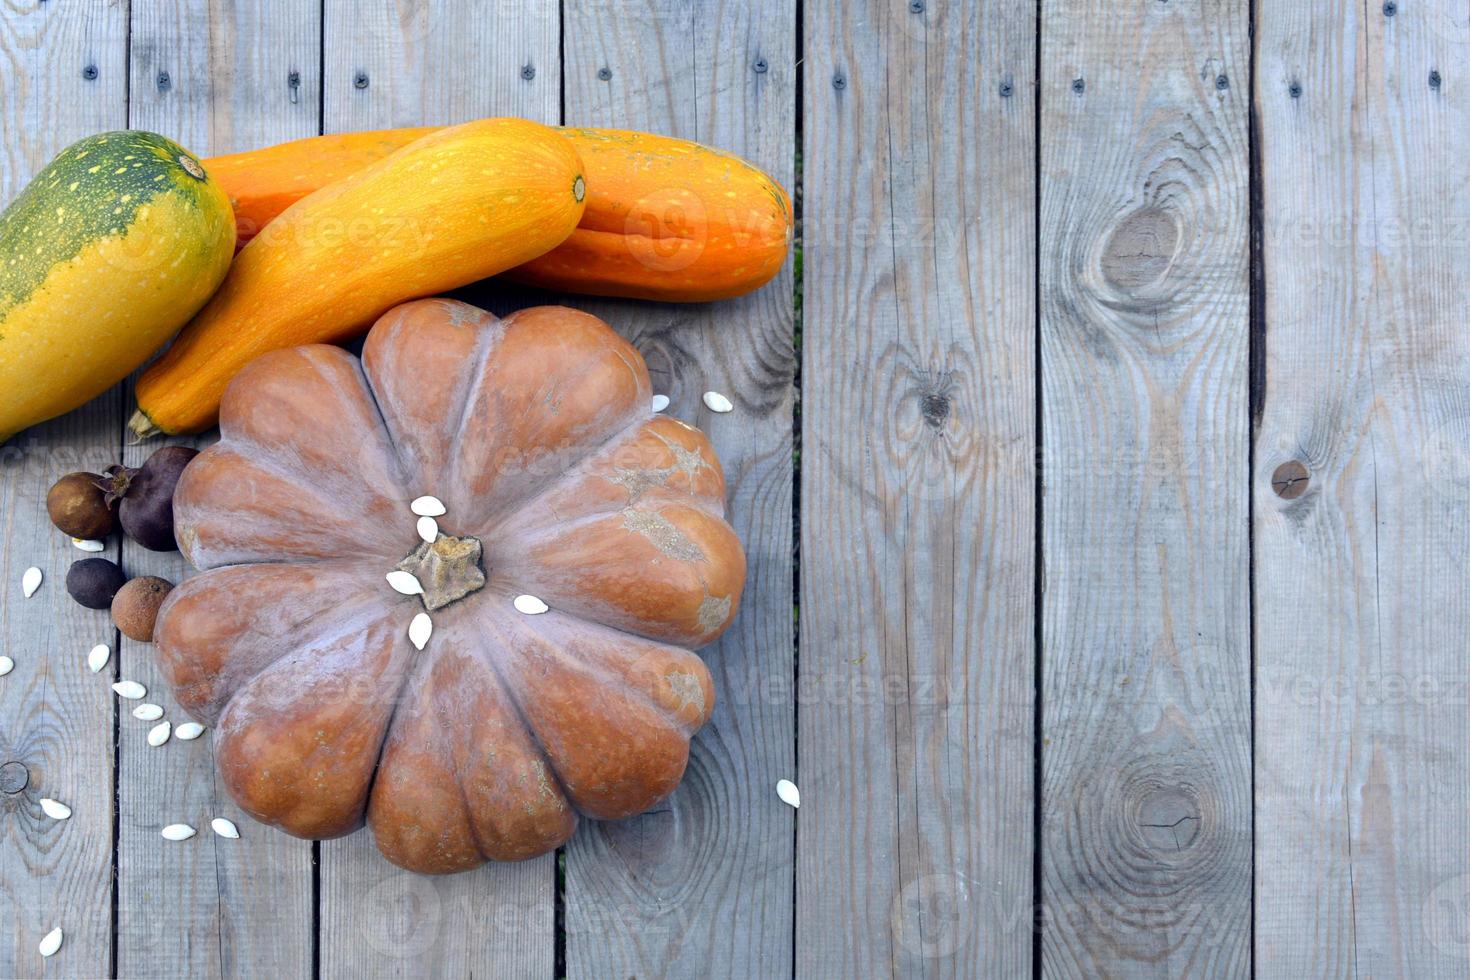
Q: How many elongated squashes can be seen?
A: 3